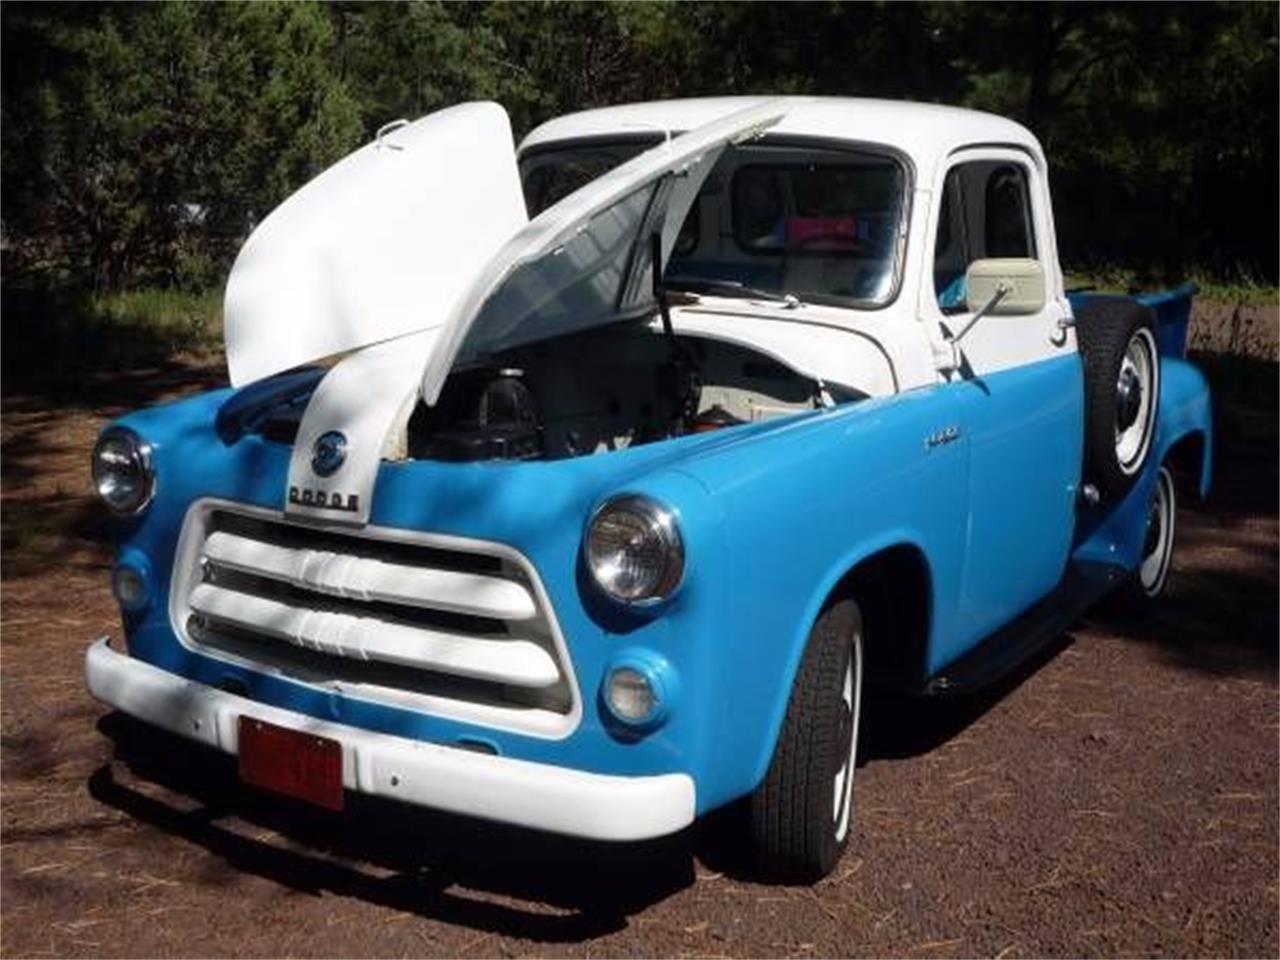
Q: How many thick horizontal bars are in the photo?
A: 2